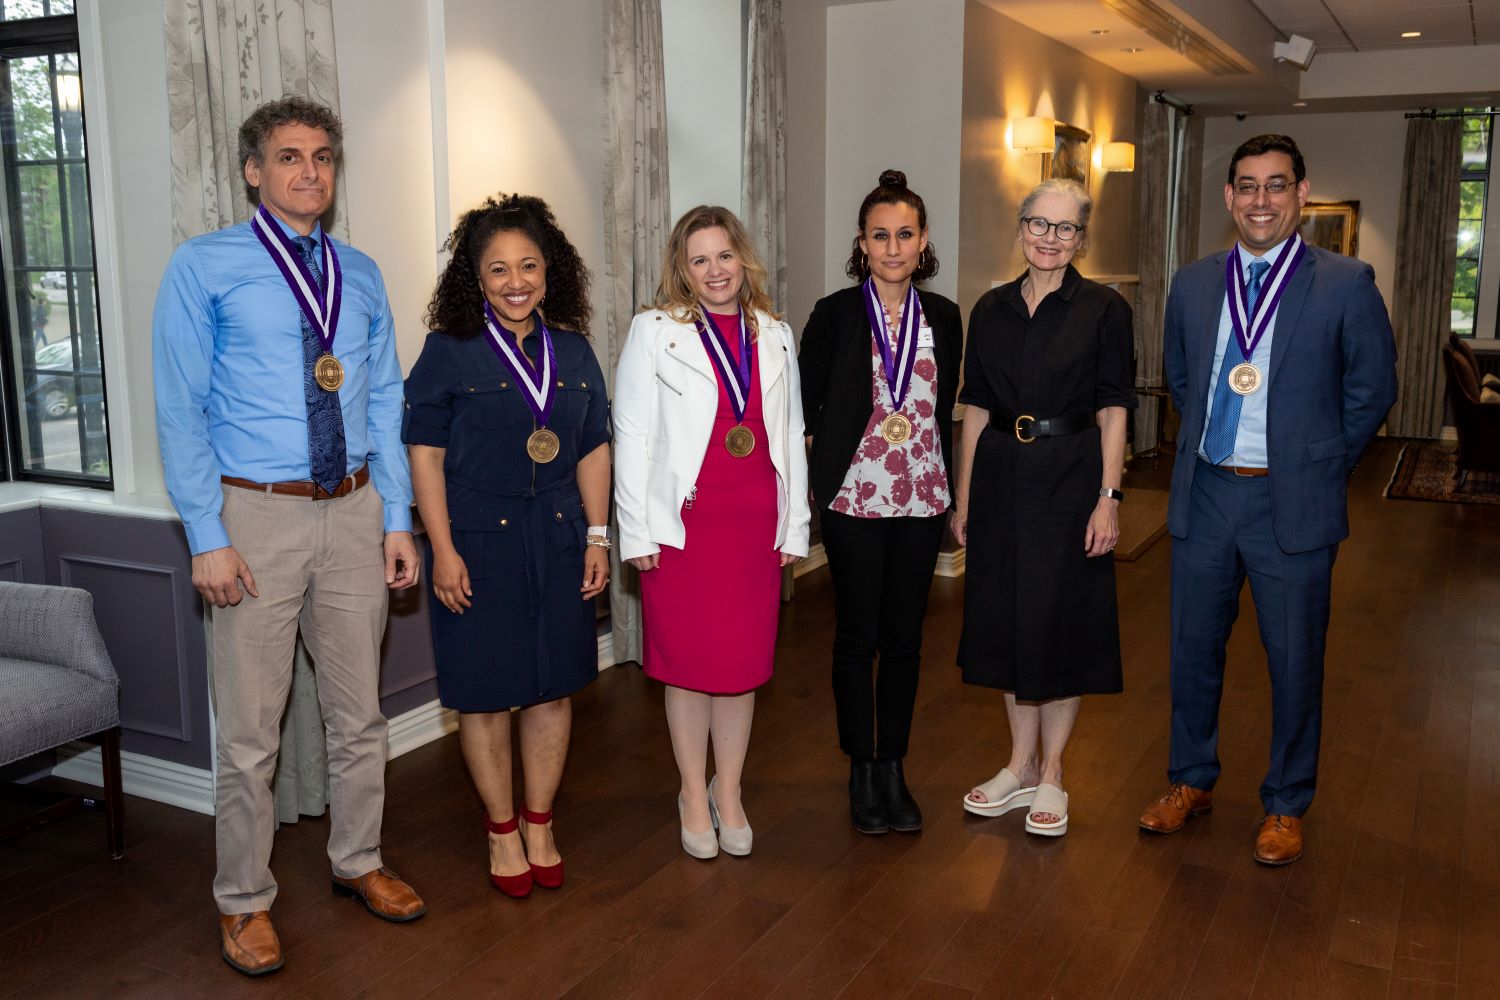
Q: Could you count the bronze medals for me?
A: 5